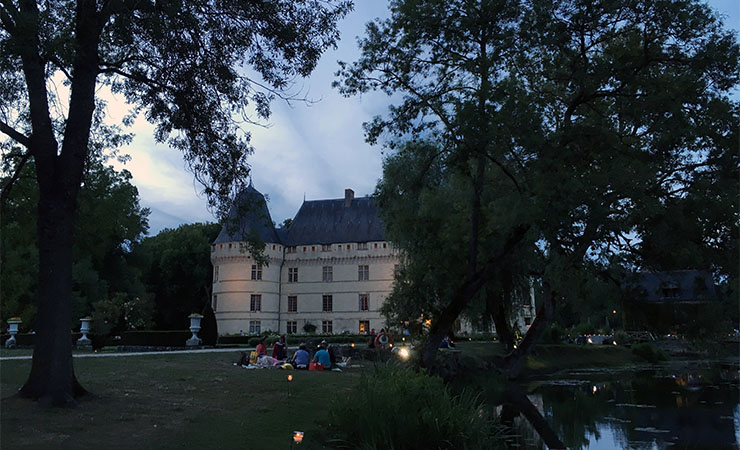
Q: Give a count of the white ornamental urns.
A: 3